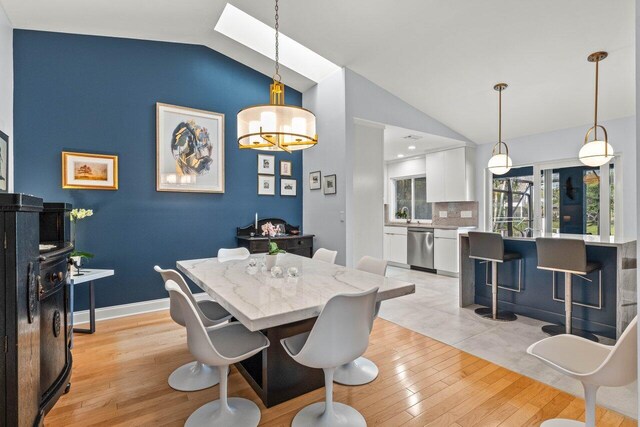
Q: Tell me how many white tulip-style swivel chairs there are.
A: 7